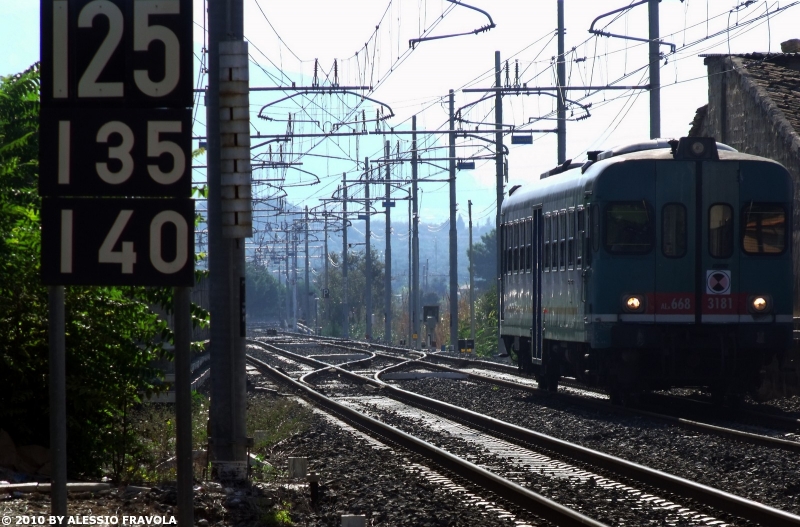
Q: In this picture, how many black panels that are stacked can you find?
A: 3